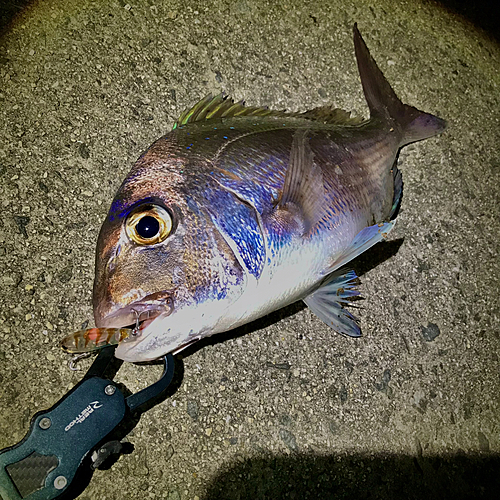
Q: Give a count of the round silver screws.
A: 3